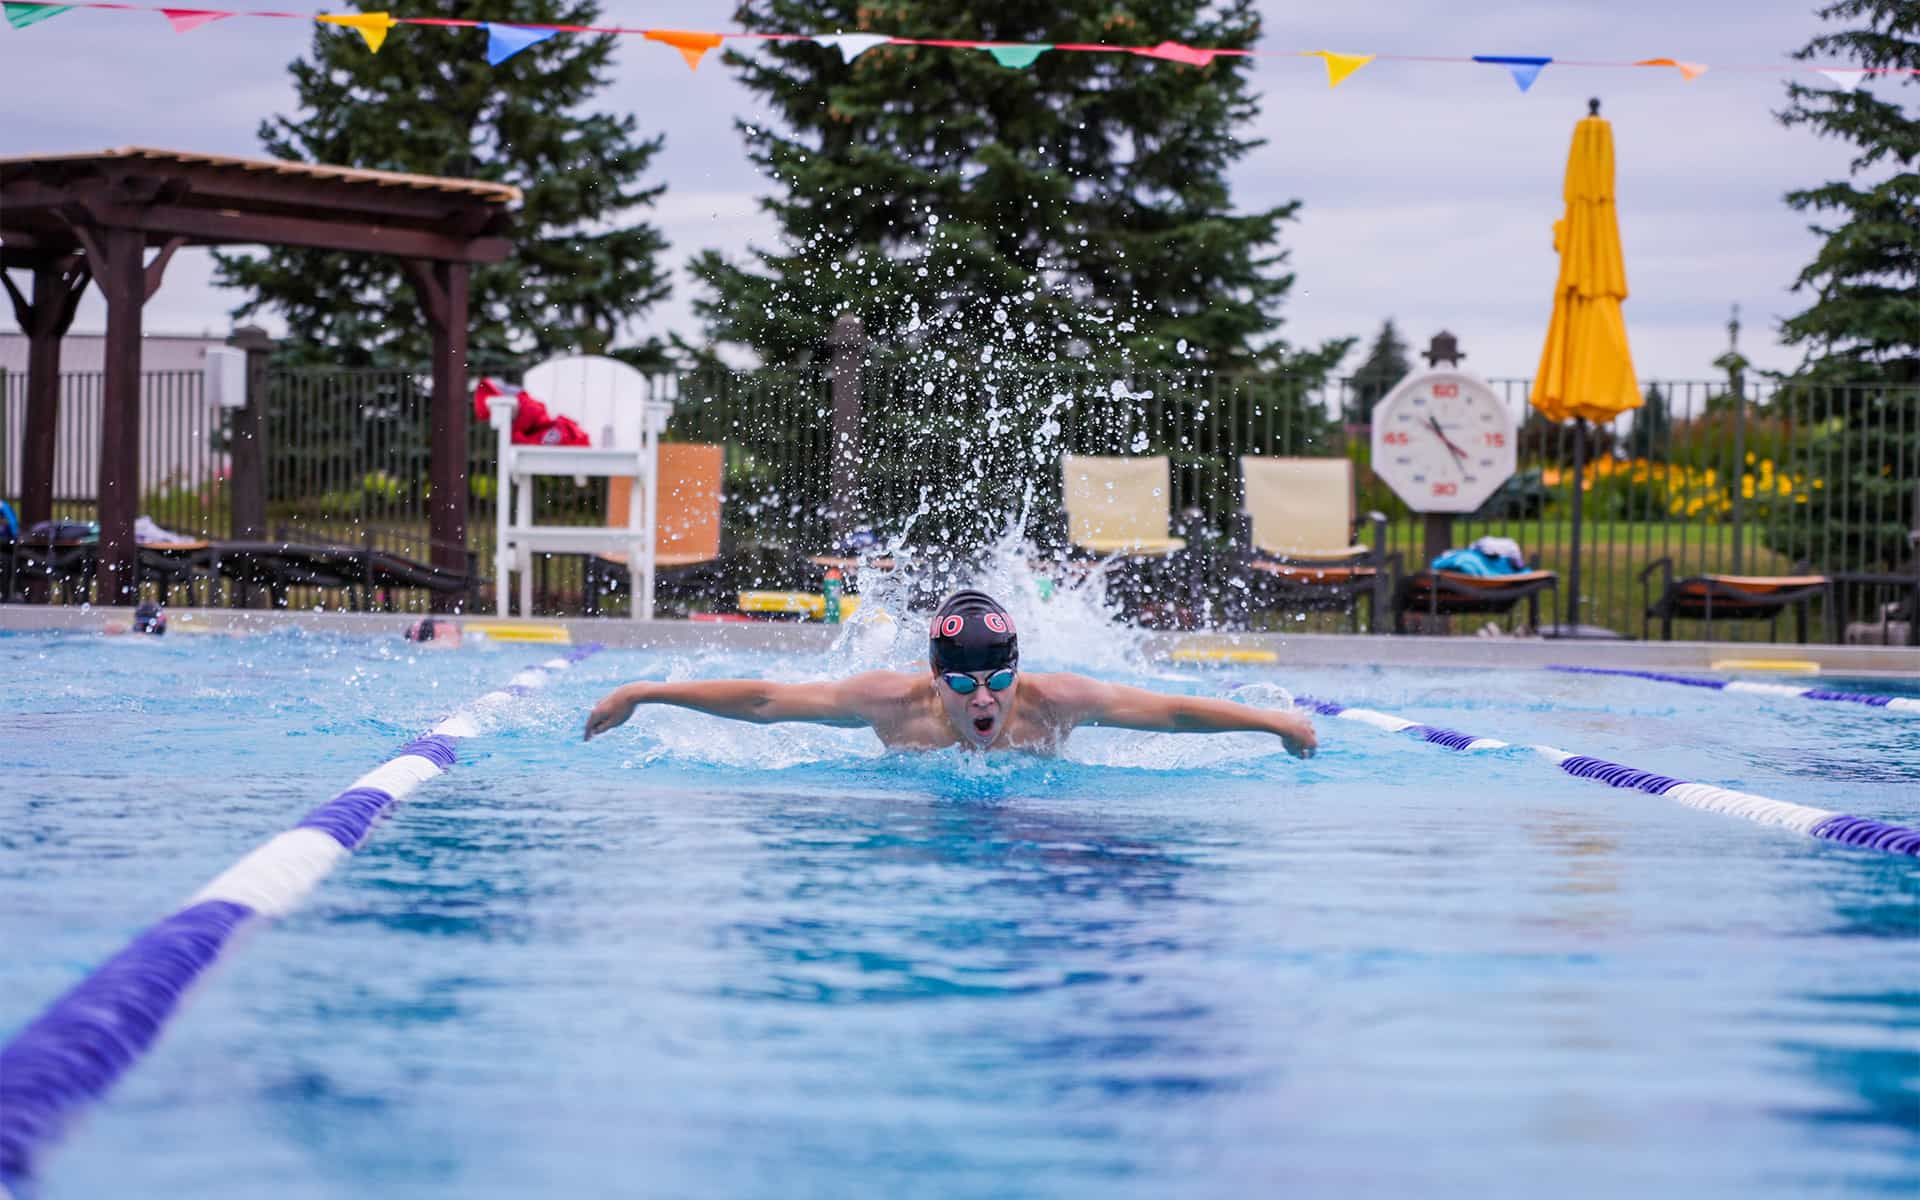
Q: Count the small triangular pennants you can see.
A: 12